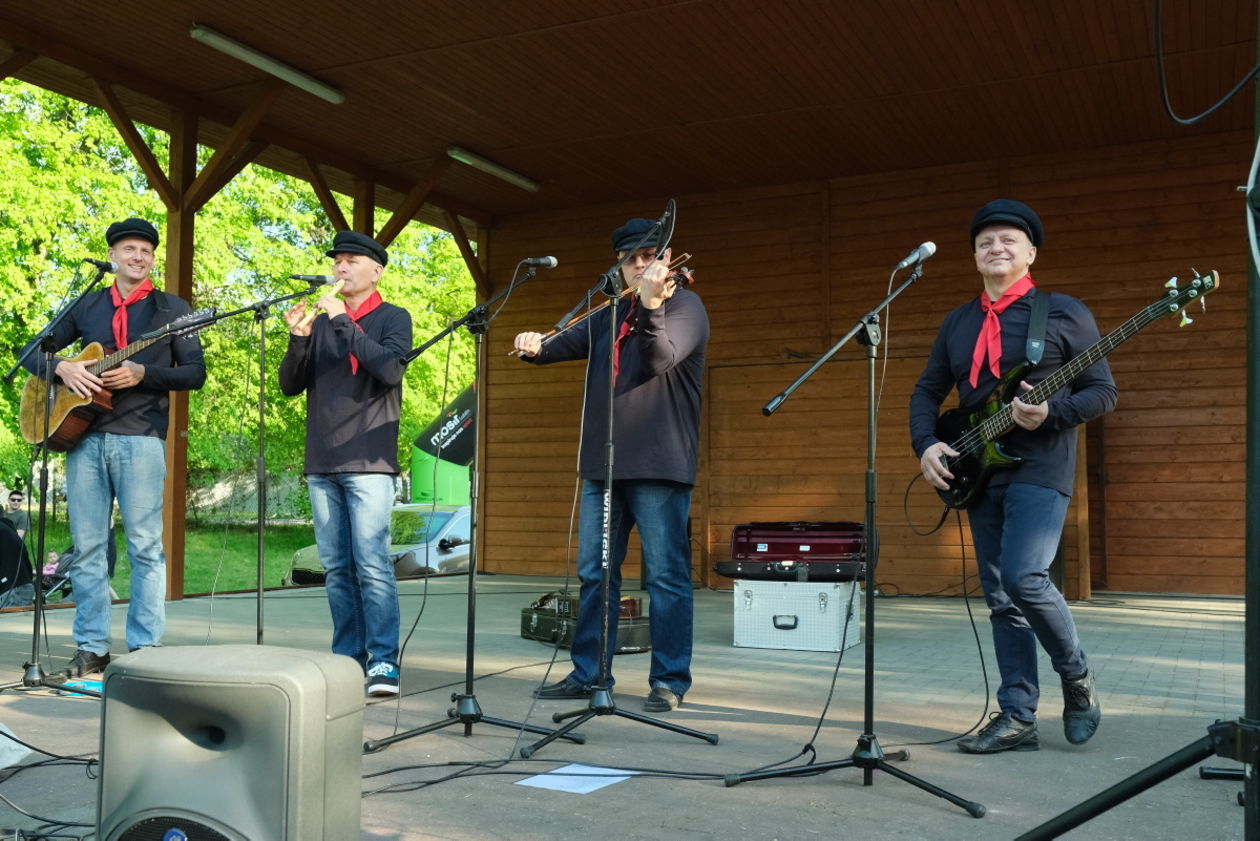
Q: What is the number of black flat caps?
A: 4